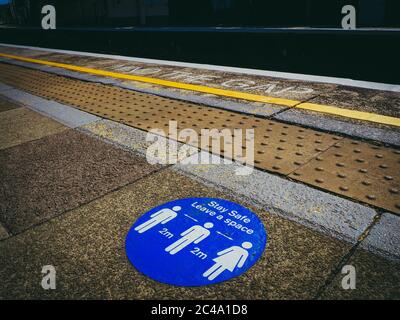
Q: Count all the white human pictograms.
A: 3